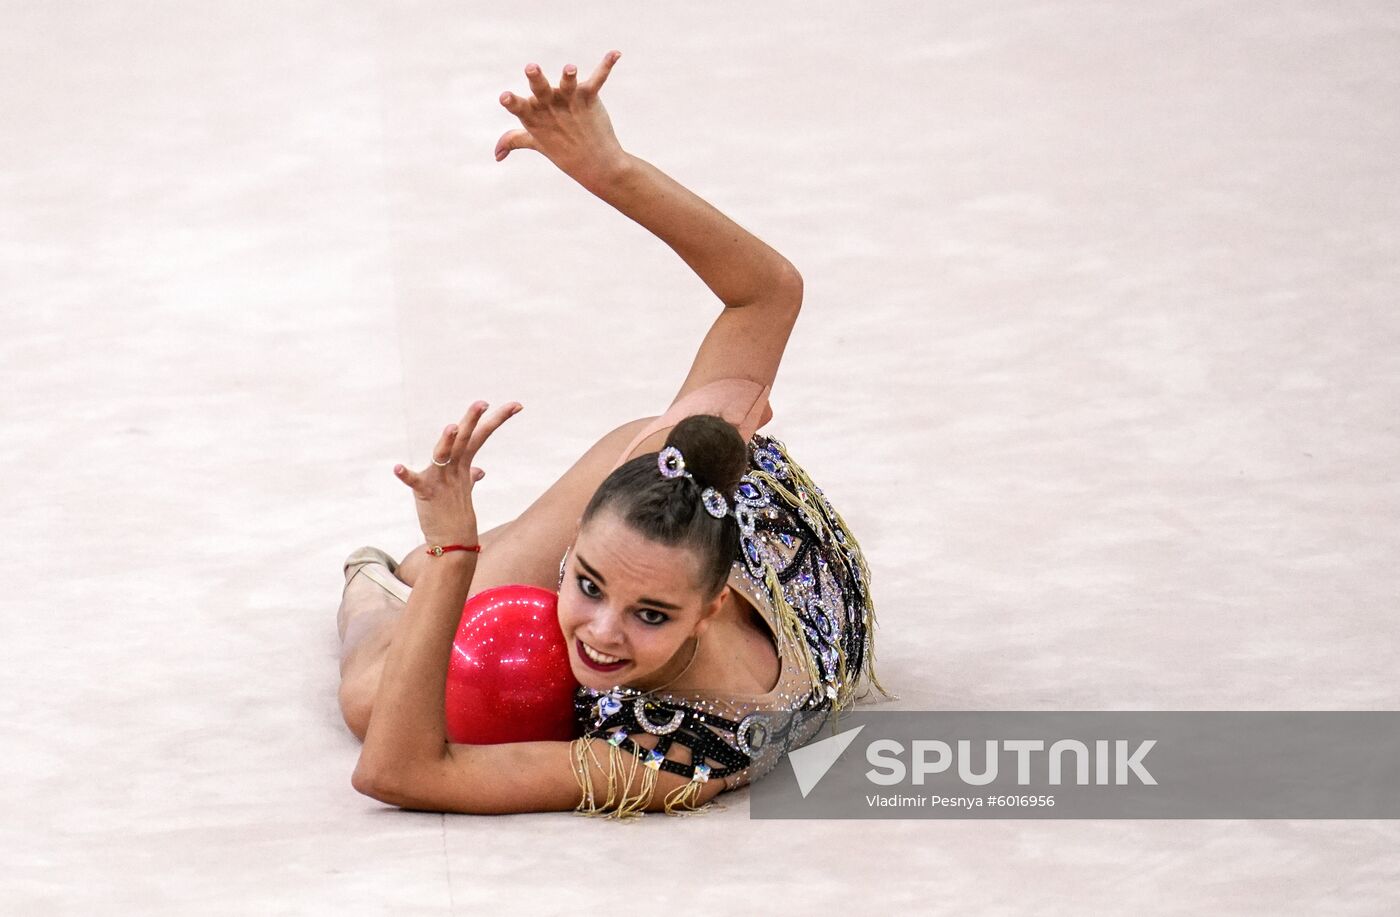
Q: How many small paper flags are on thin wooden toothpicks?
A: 0